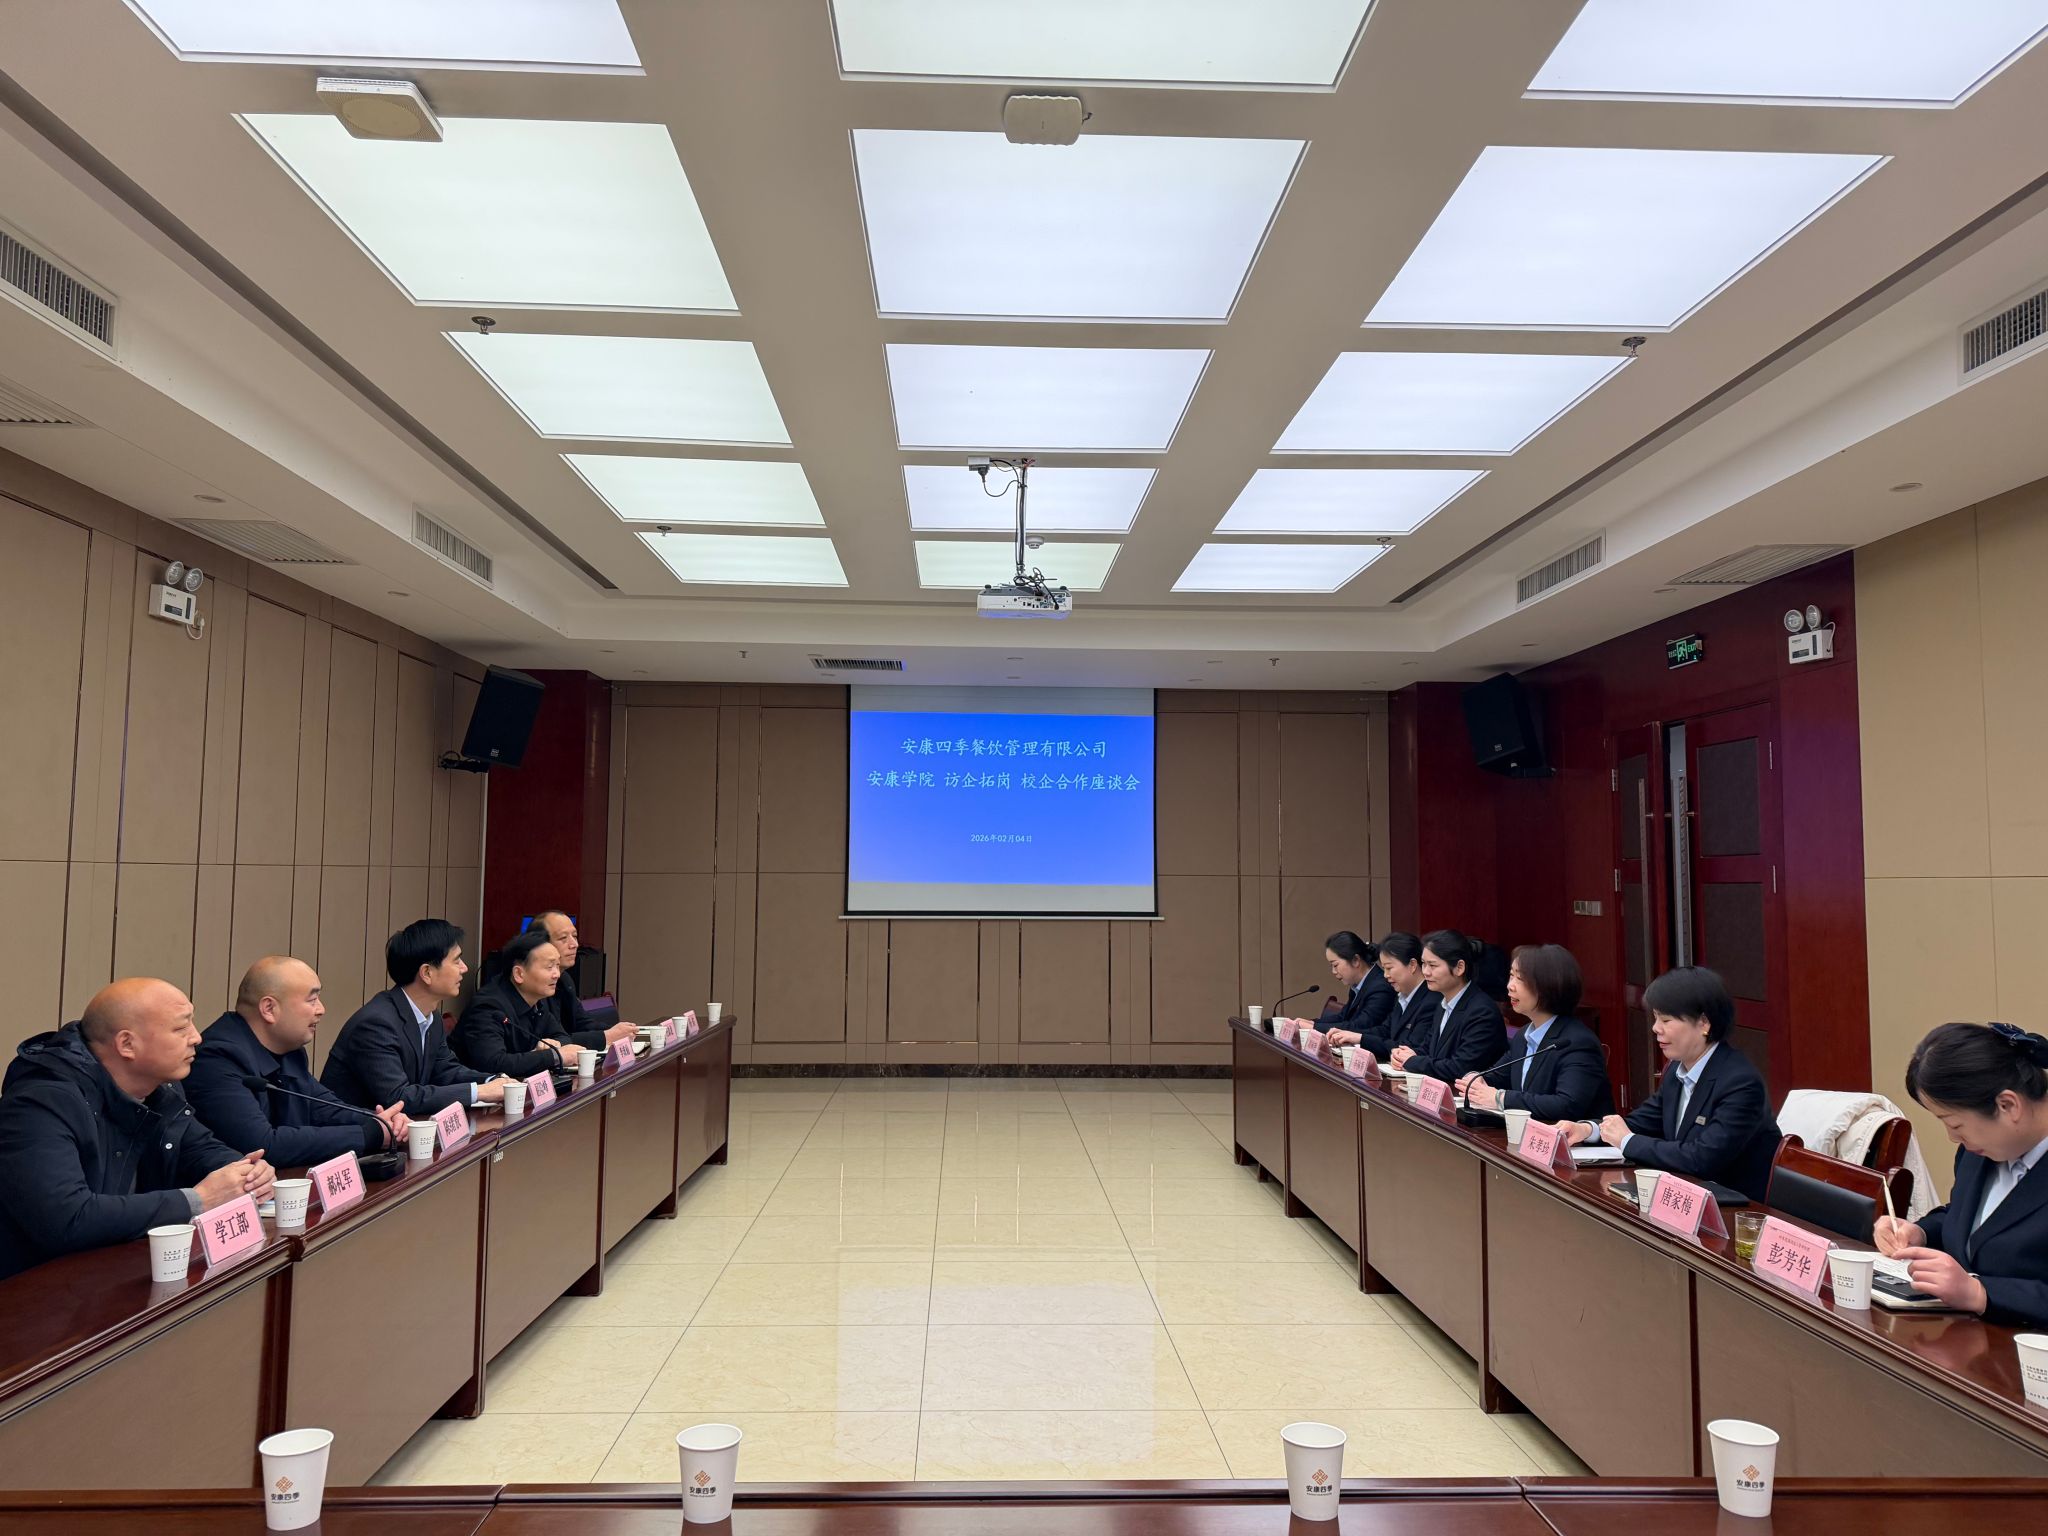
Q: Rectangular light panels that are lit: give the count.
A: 15